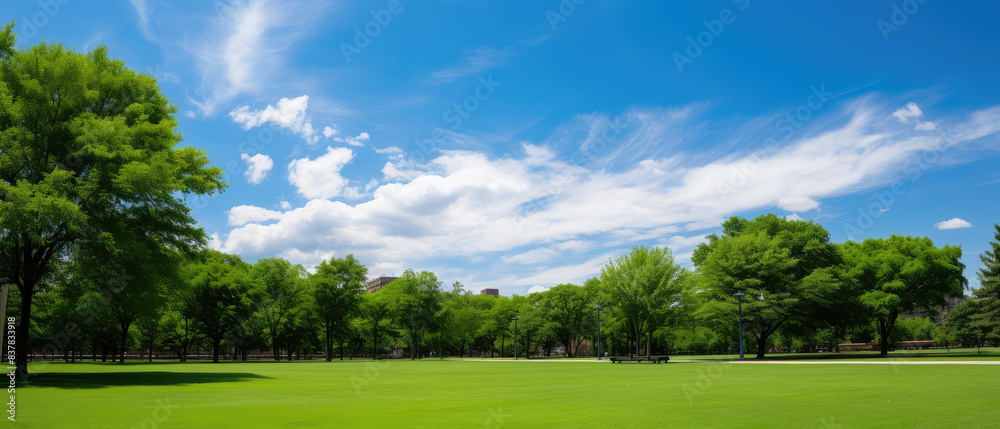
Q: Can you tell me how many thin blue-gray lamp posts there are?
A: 3